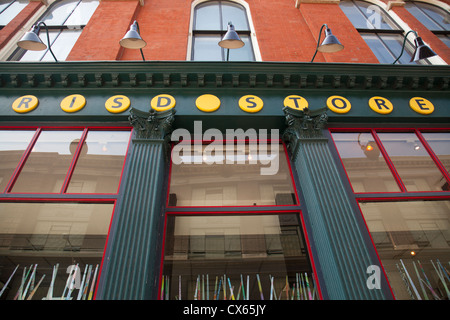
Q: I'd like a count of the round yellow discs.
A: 10